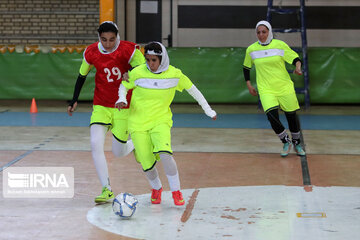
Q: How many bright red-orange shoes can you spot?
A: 2